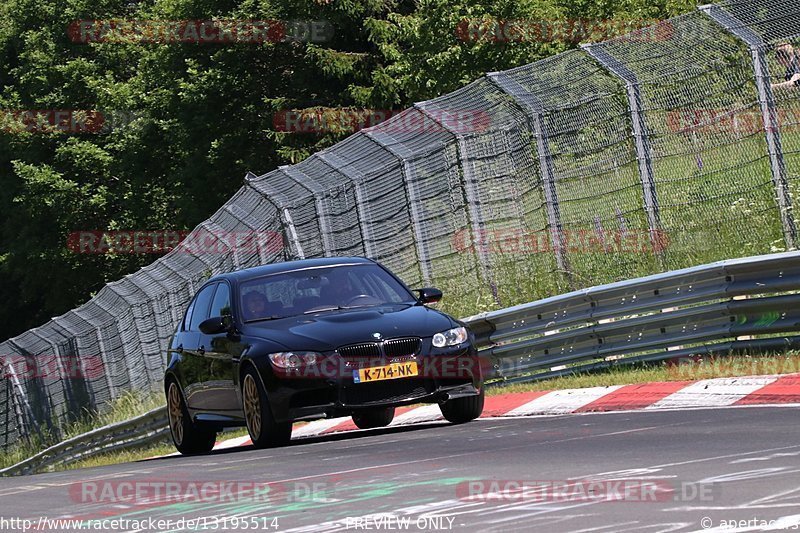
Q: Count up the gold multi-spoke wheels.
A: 2